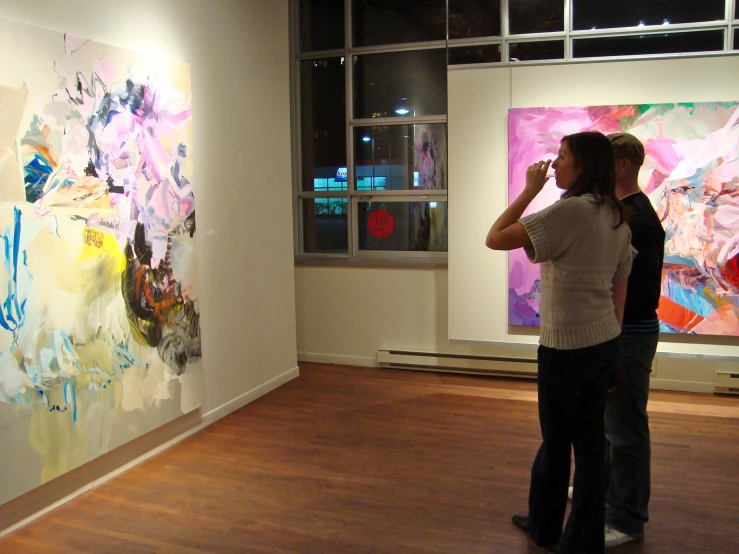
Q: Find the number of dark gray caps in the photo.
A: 1